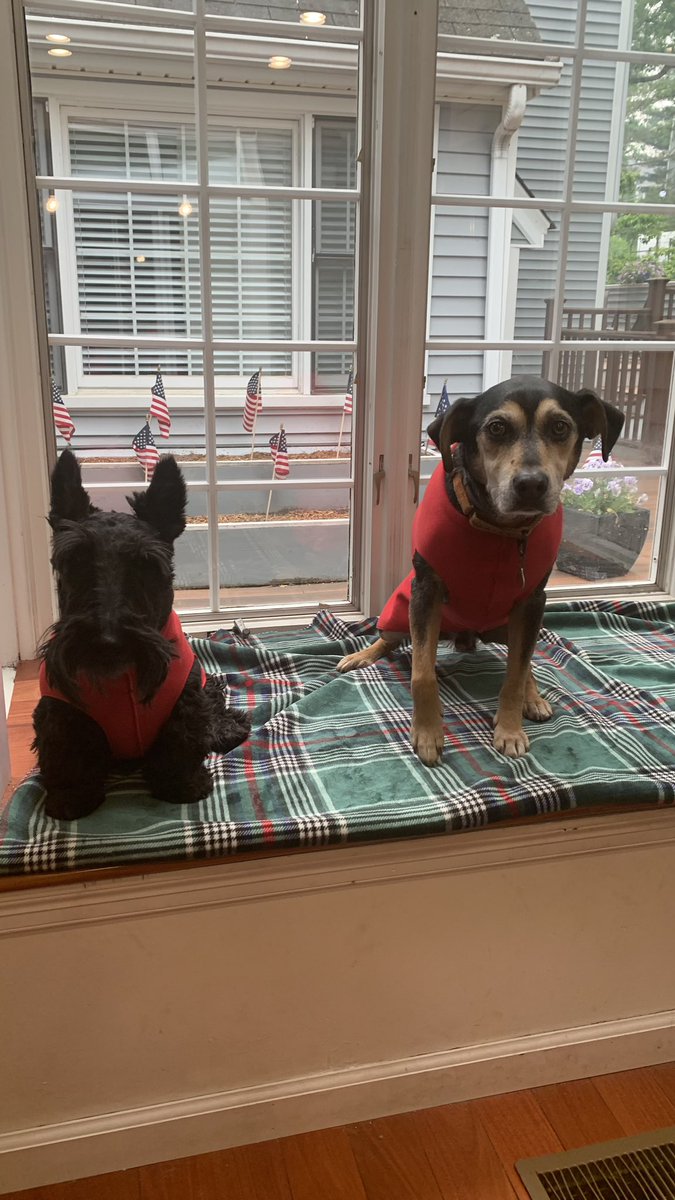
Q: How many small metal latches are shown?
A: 2